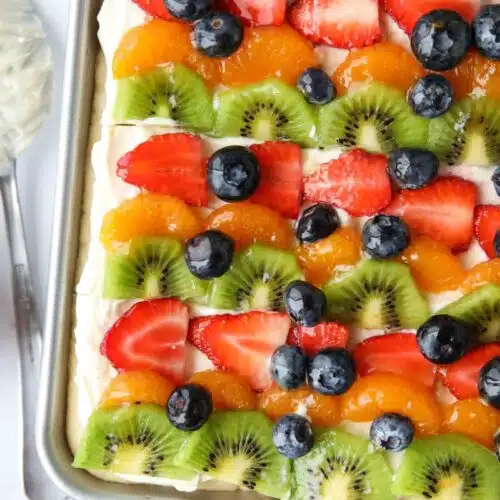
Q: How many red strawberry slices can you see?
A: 14